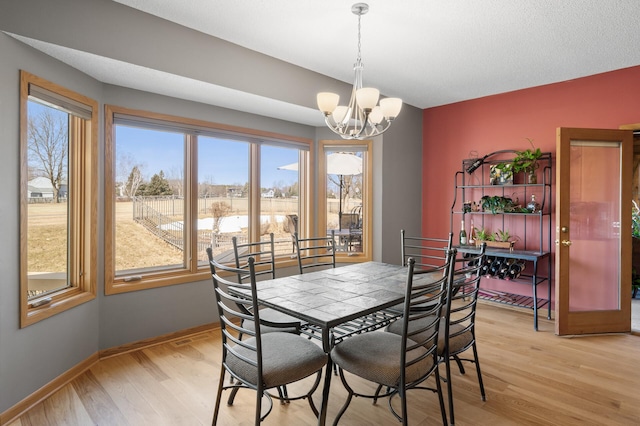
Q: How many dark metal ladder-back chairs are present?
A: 6